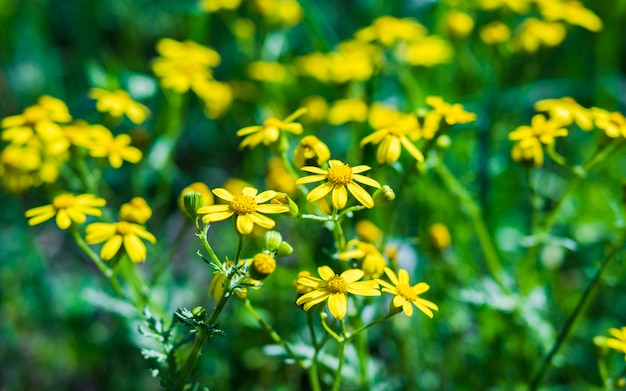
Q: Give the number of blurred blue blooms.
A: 0